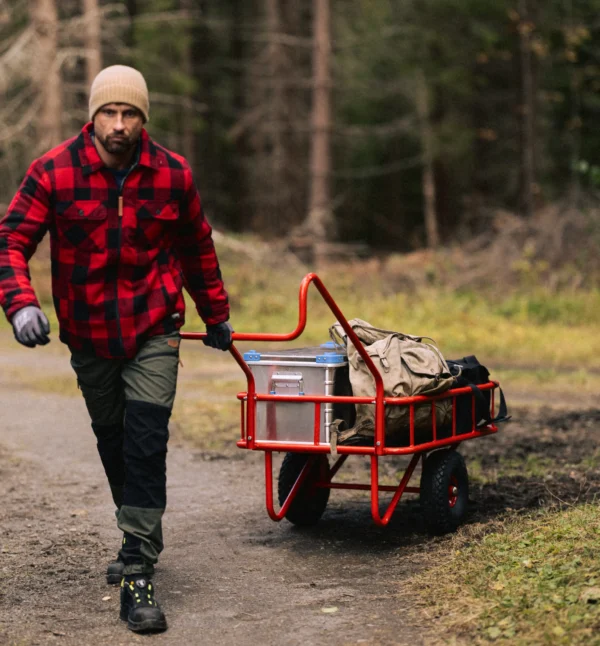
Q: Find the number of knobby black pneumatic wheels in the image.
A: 2